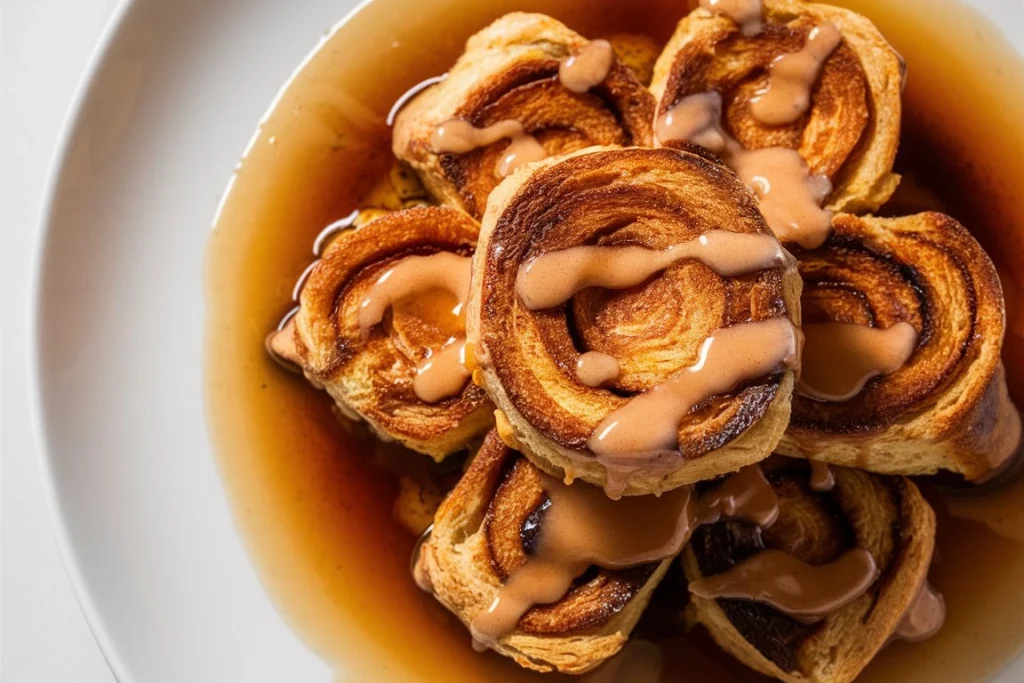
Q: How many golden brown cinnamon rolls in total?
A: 7